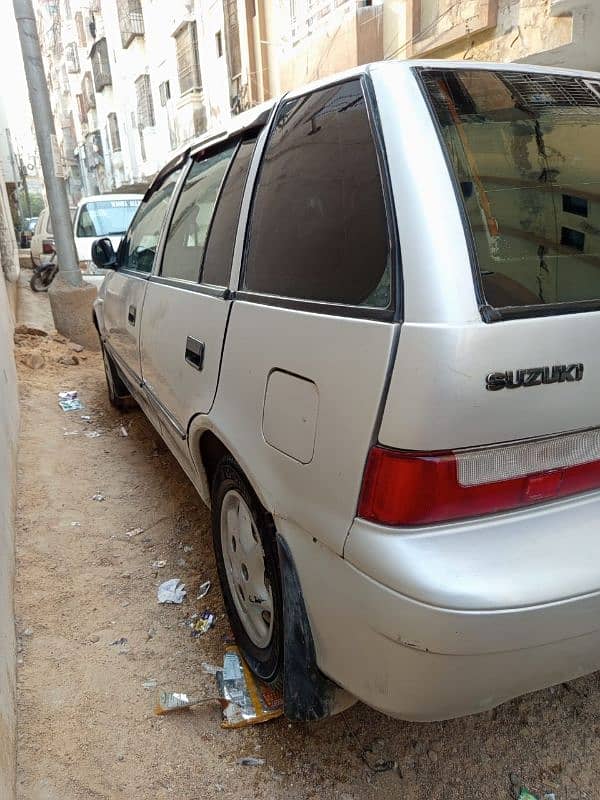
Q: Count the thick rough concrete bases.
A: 1